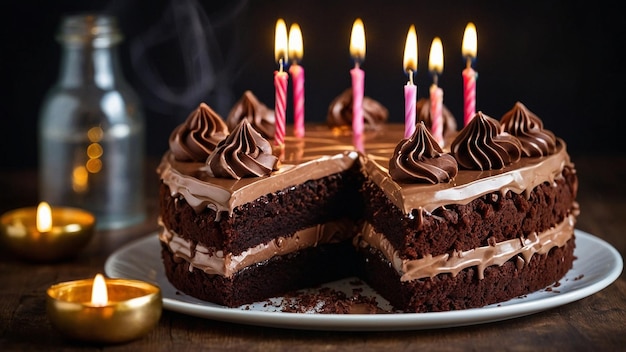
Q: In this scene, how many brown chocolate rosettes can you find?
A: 8